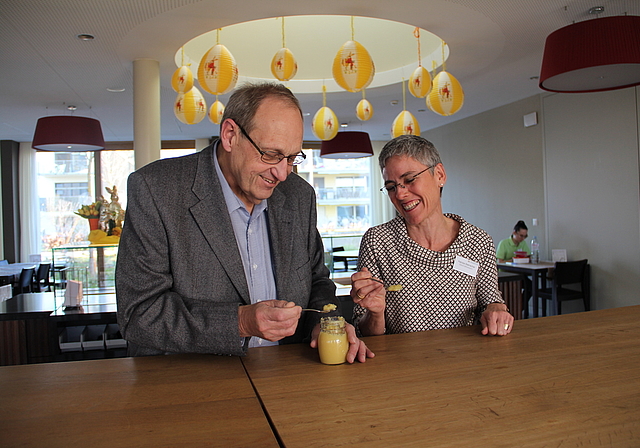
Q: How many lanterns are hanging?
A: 11